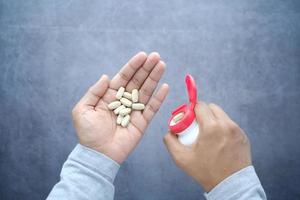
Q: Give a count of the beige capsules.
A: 10